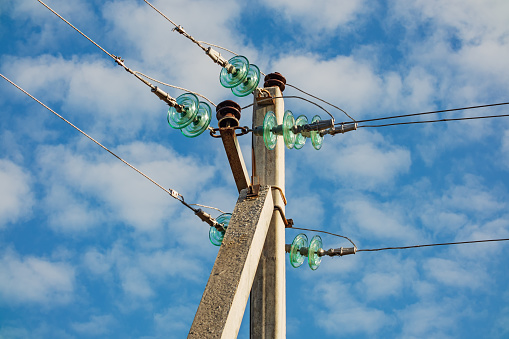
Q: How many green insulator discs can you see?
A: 11